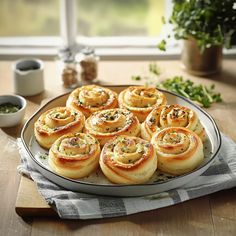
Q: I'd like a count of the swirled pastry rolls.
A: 8